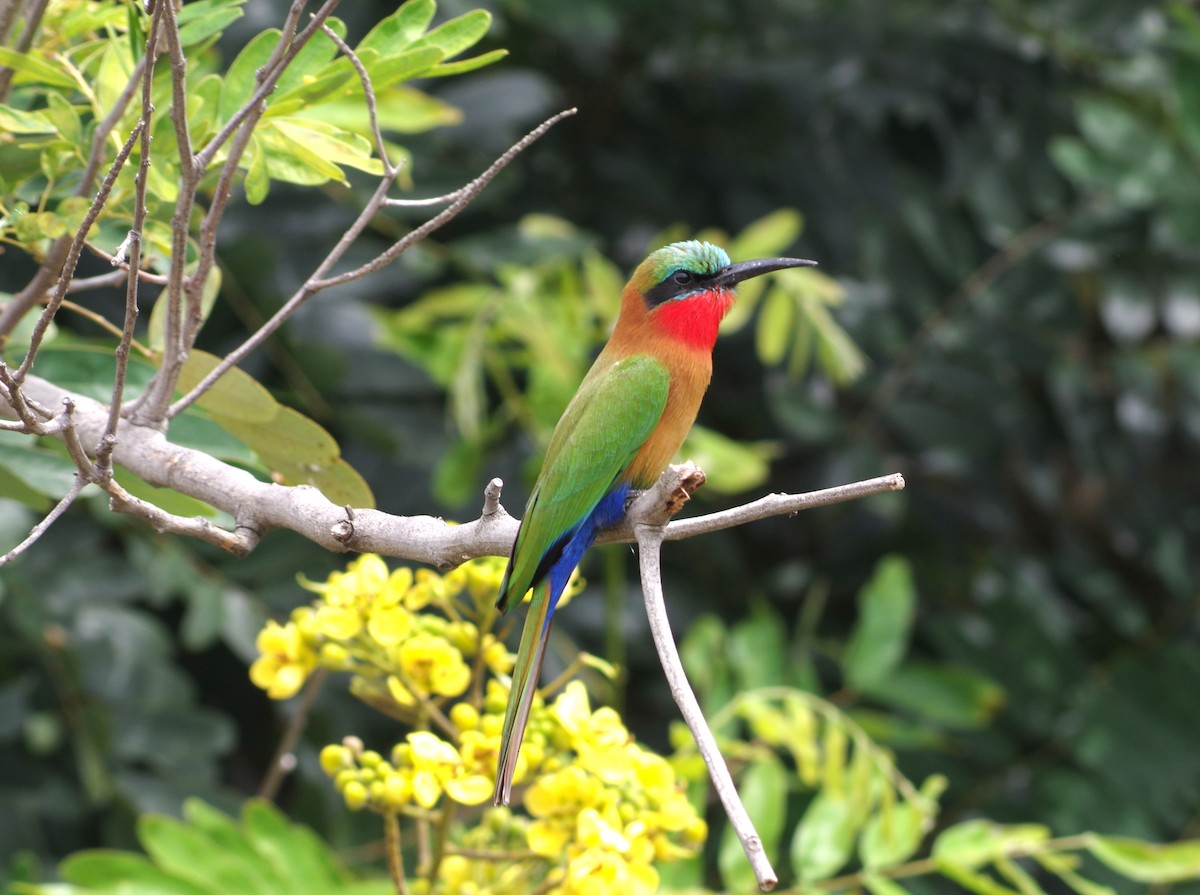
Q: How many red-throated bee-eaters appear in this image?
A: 1